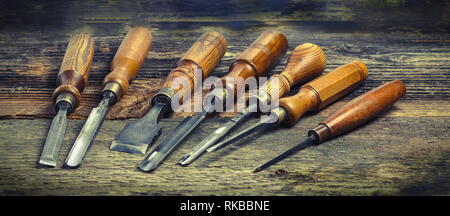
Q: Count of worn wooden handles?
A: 7